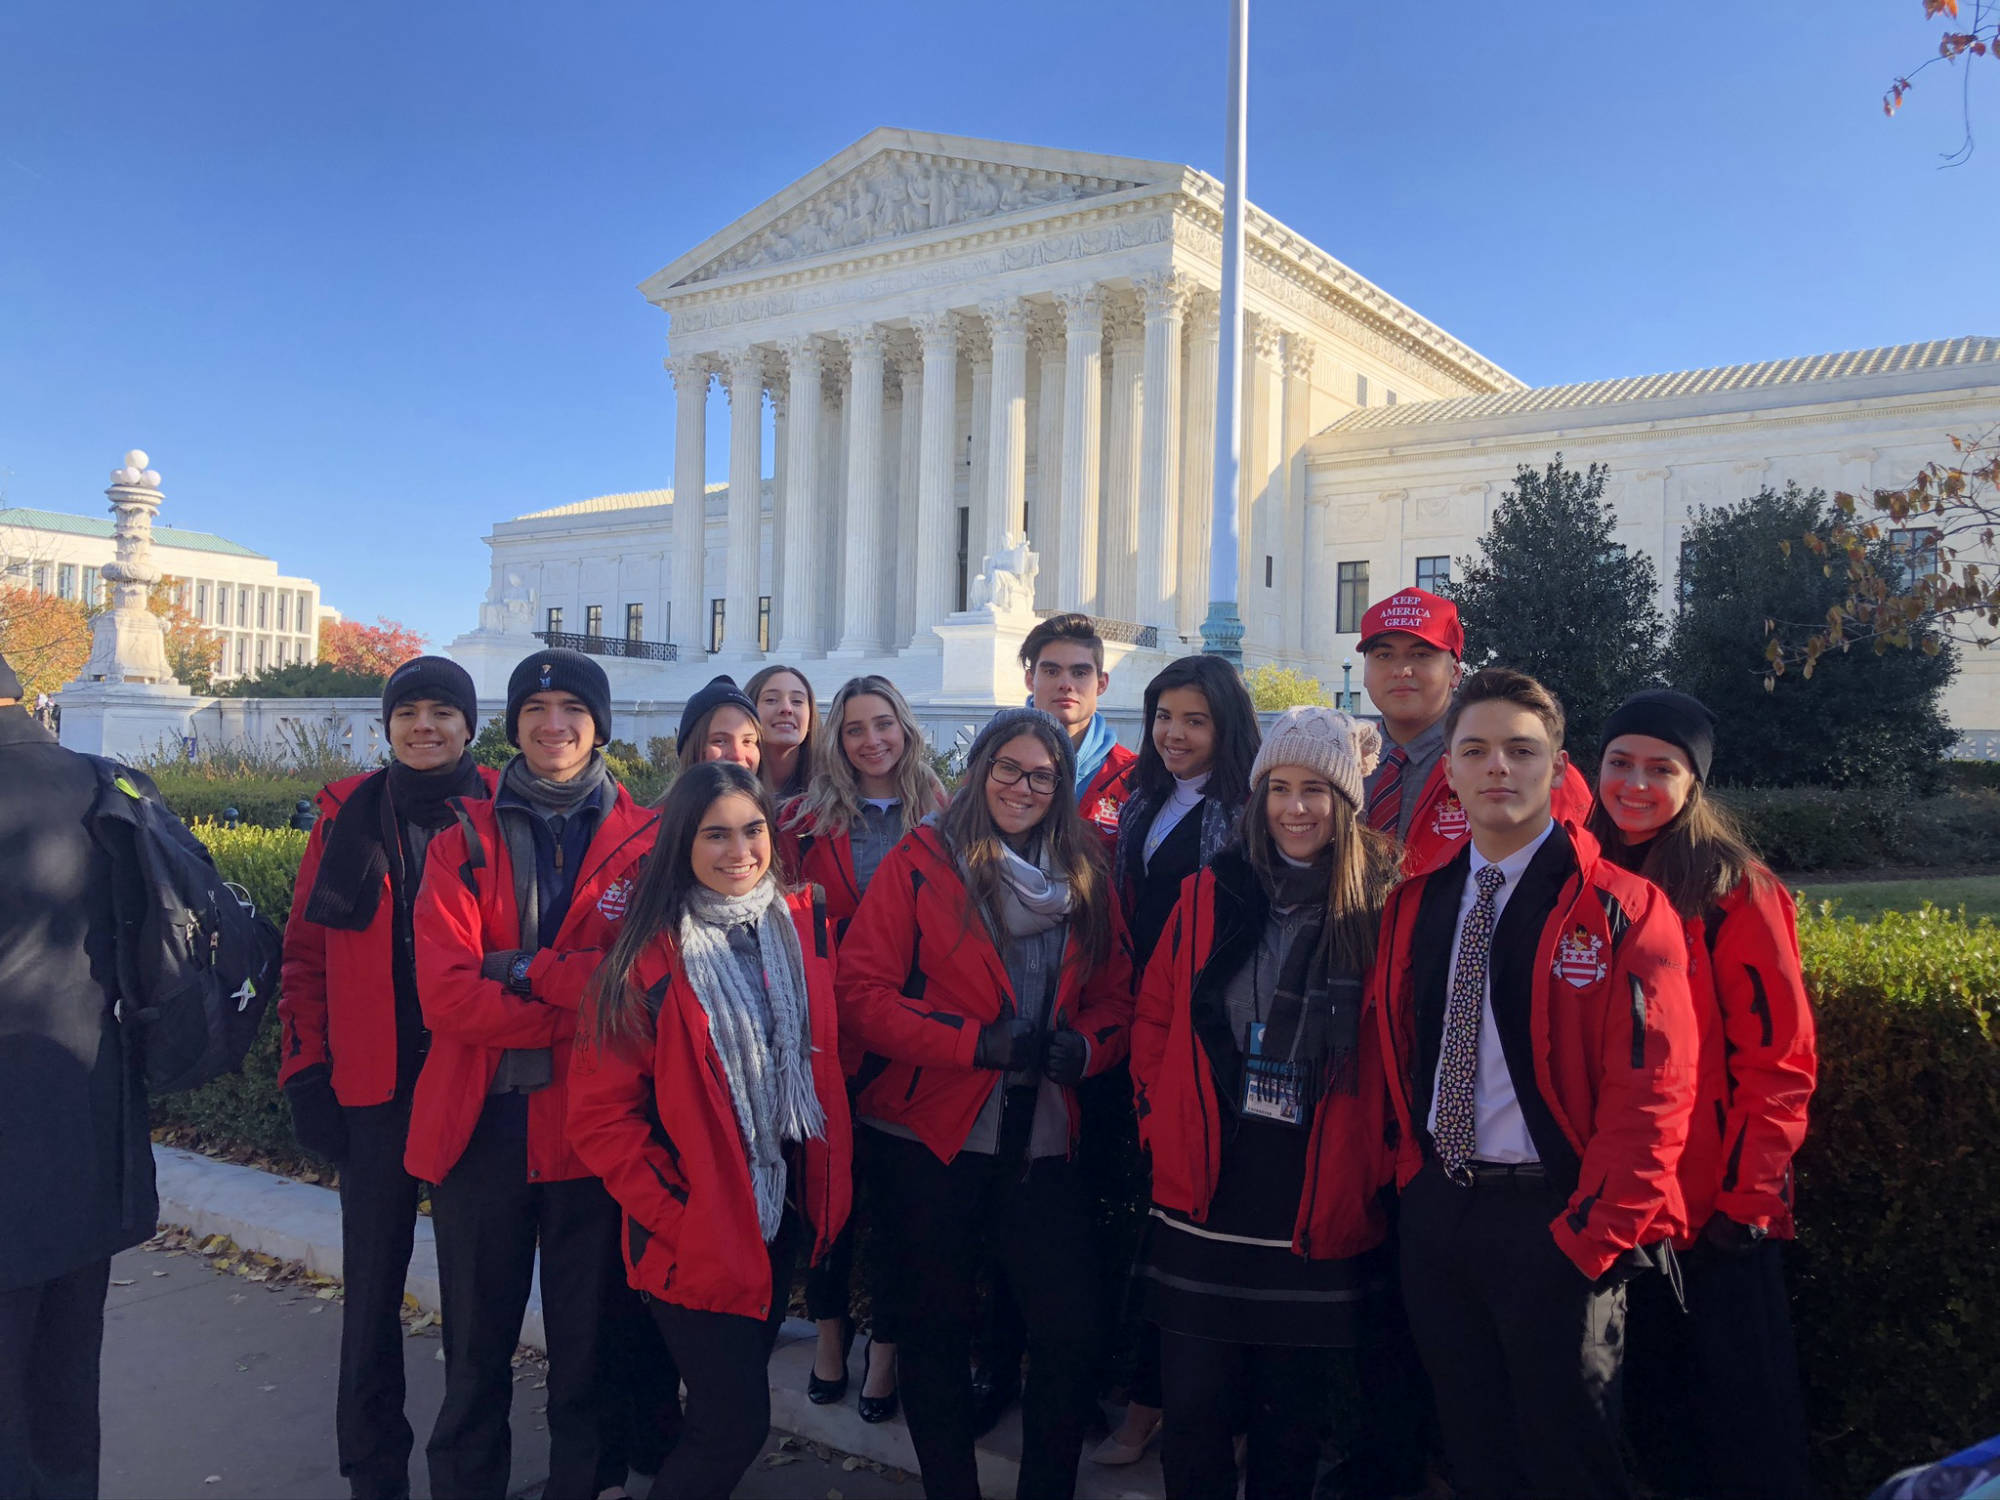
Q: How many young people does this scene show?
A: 13